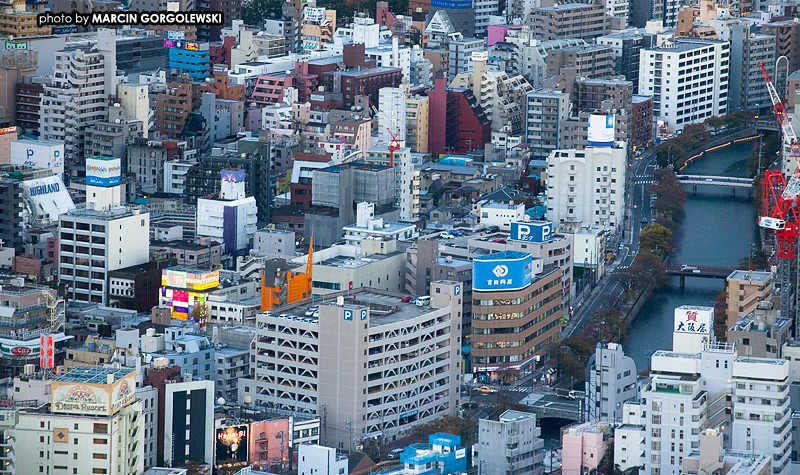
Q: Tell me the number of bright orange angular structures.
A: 1